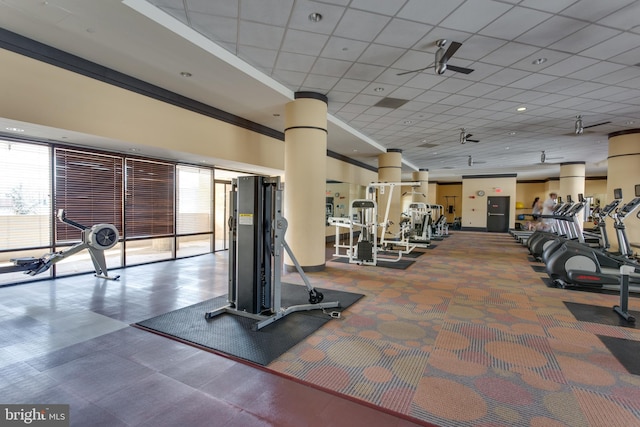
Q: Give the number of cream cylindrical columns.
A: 5